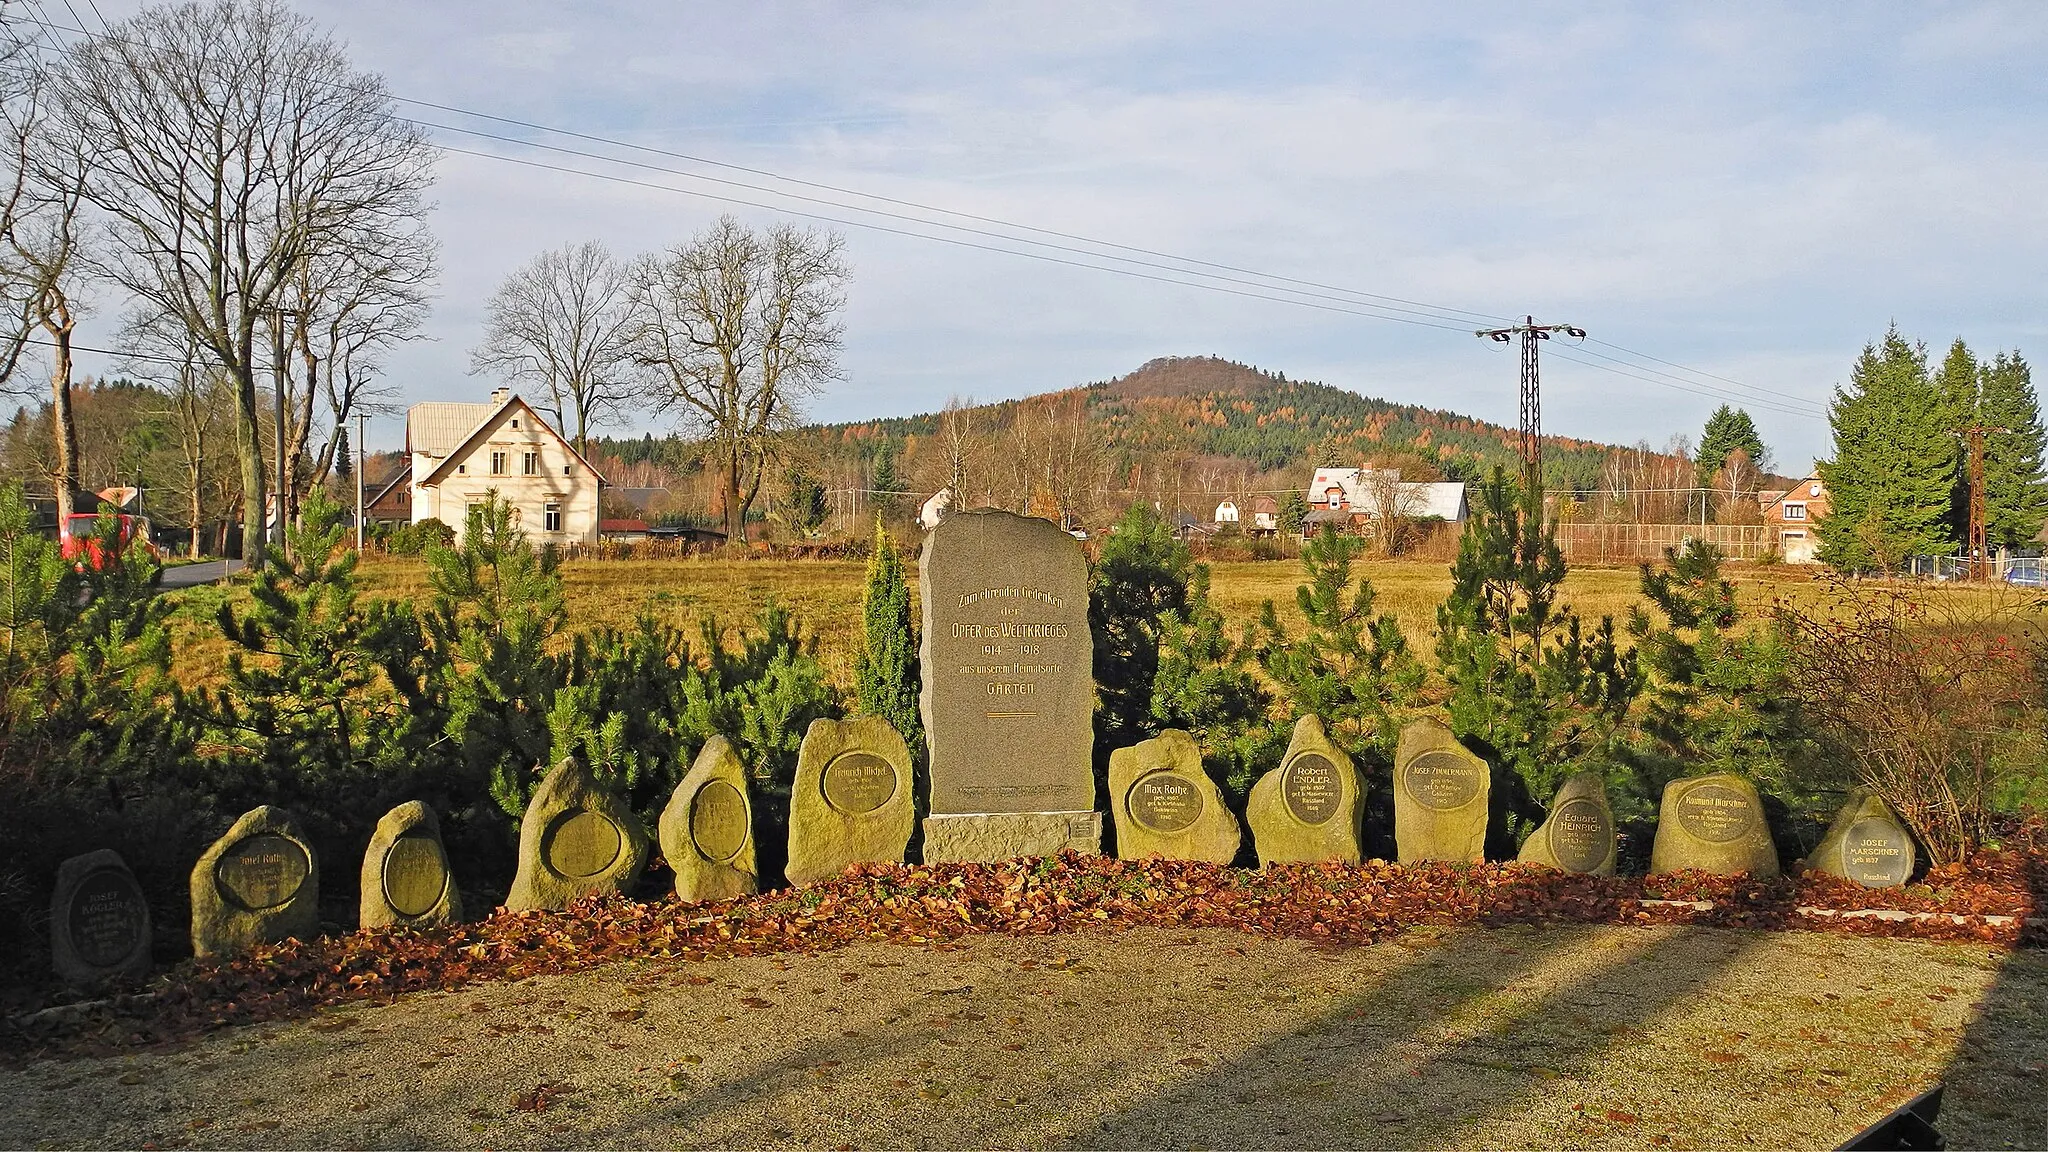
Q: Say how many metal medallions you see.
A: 12